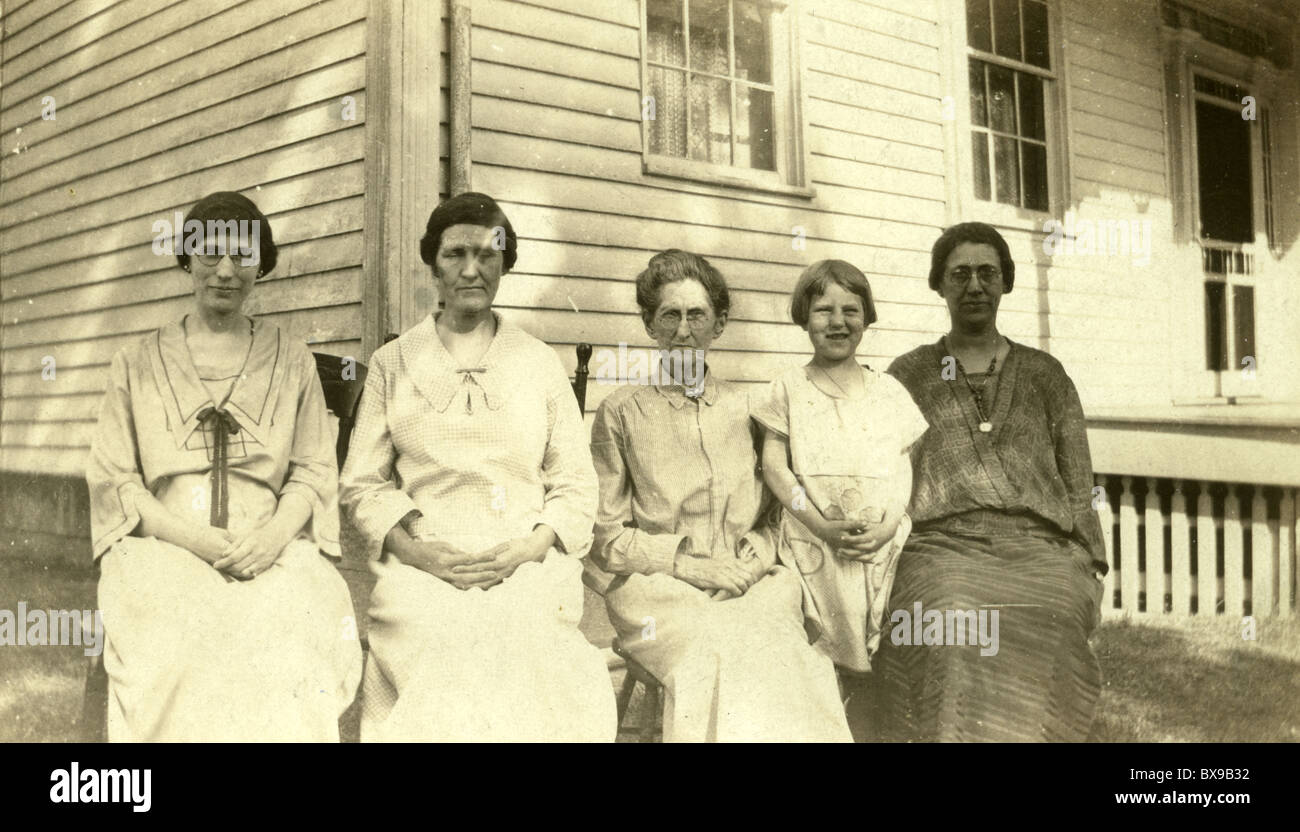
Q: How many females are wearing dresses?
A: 5